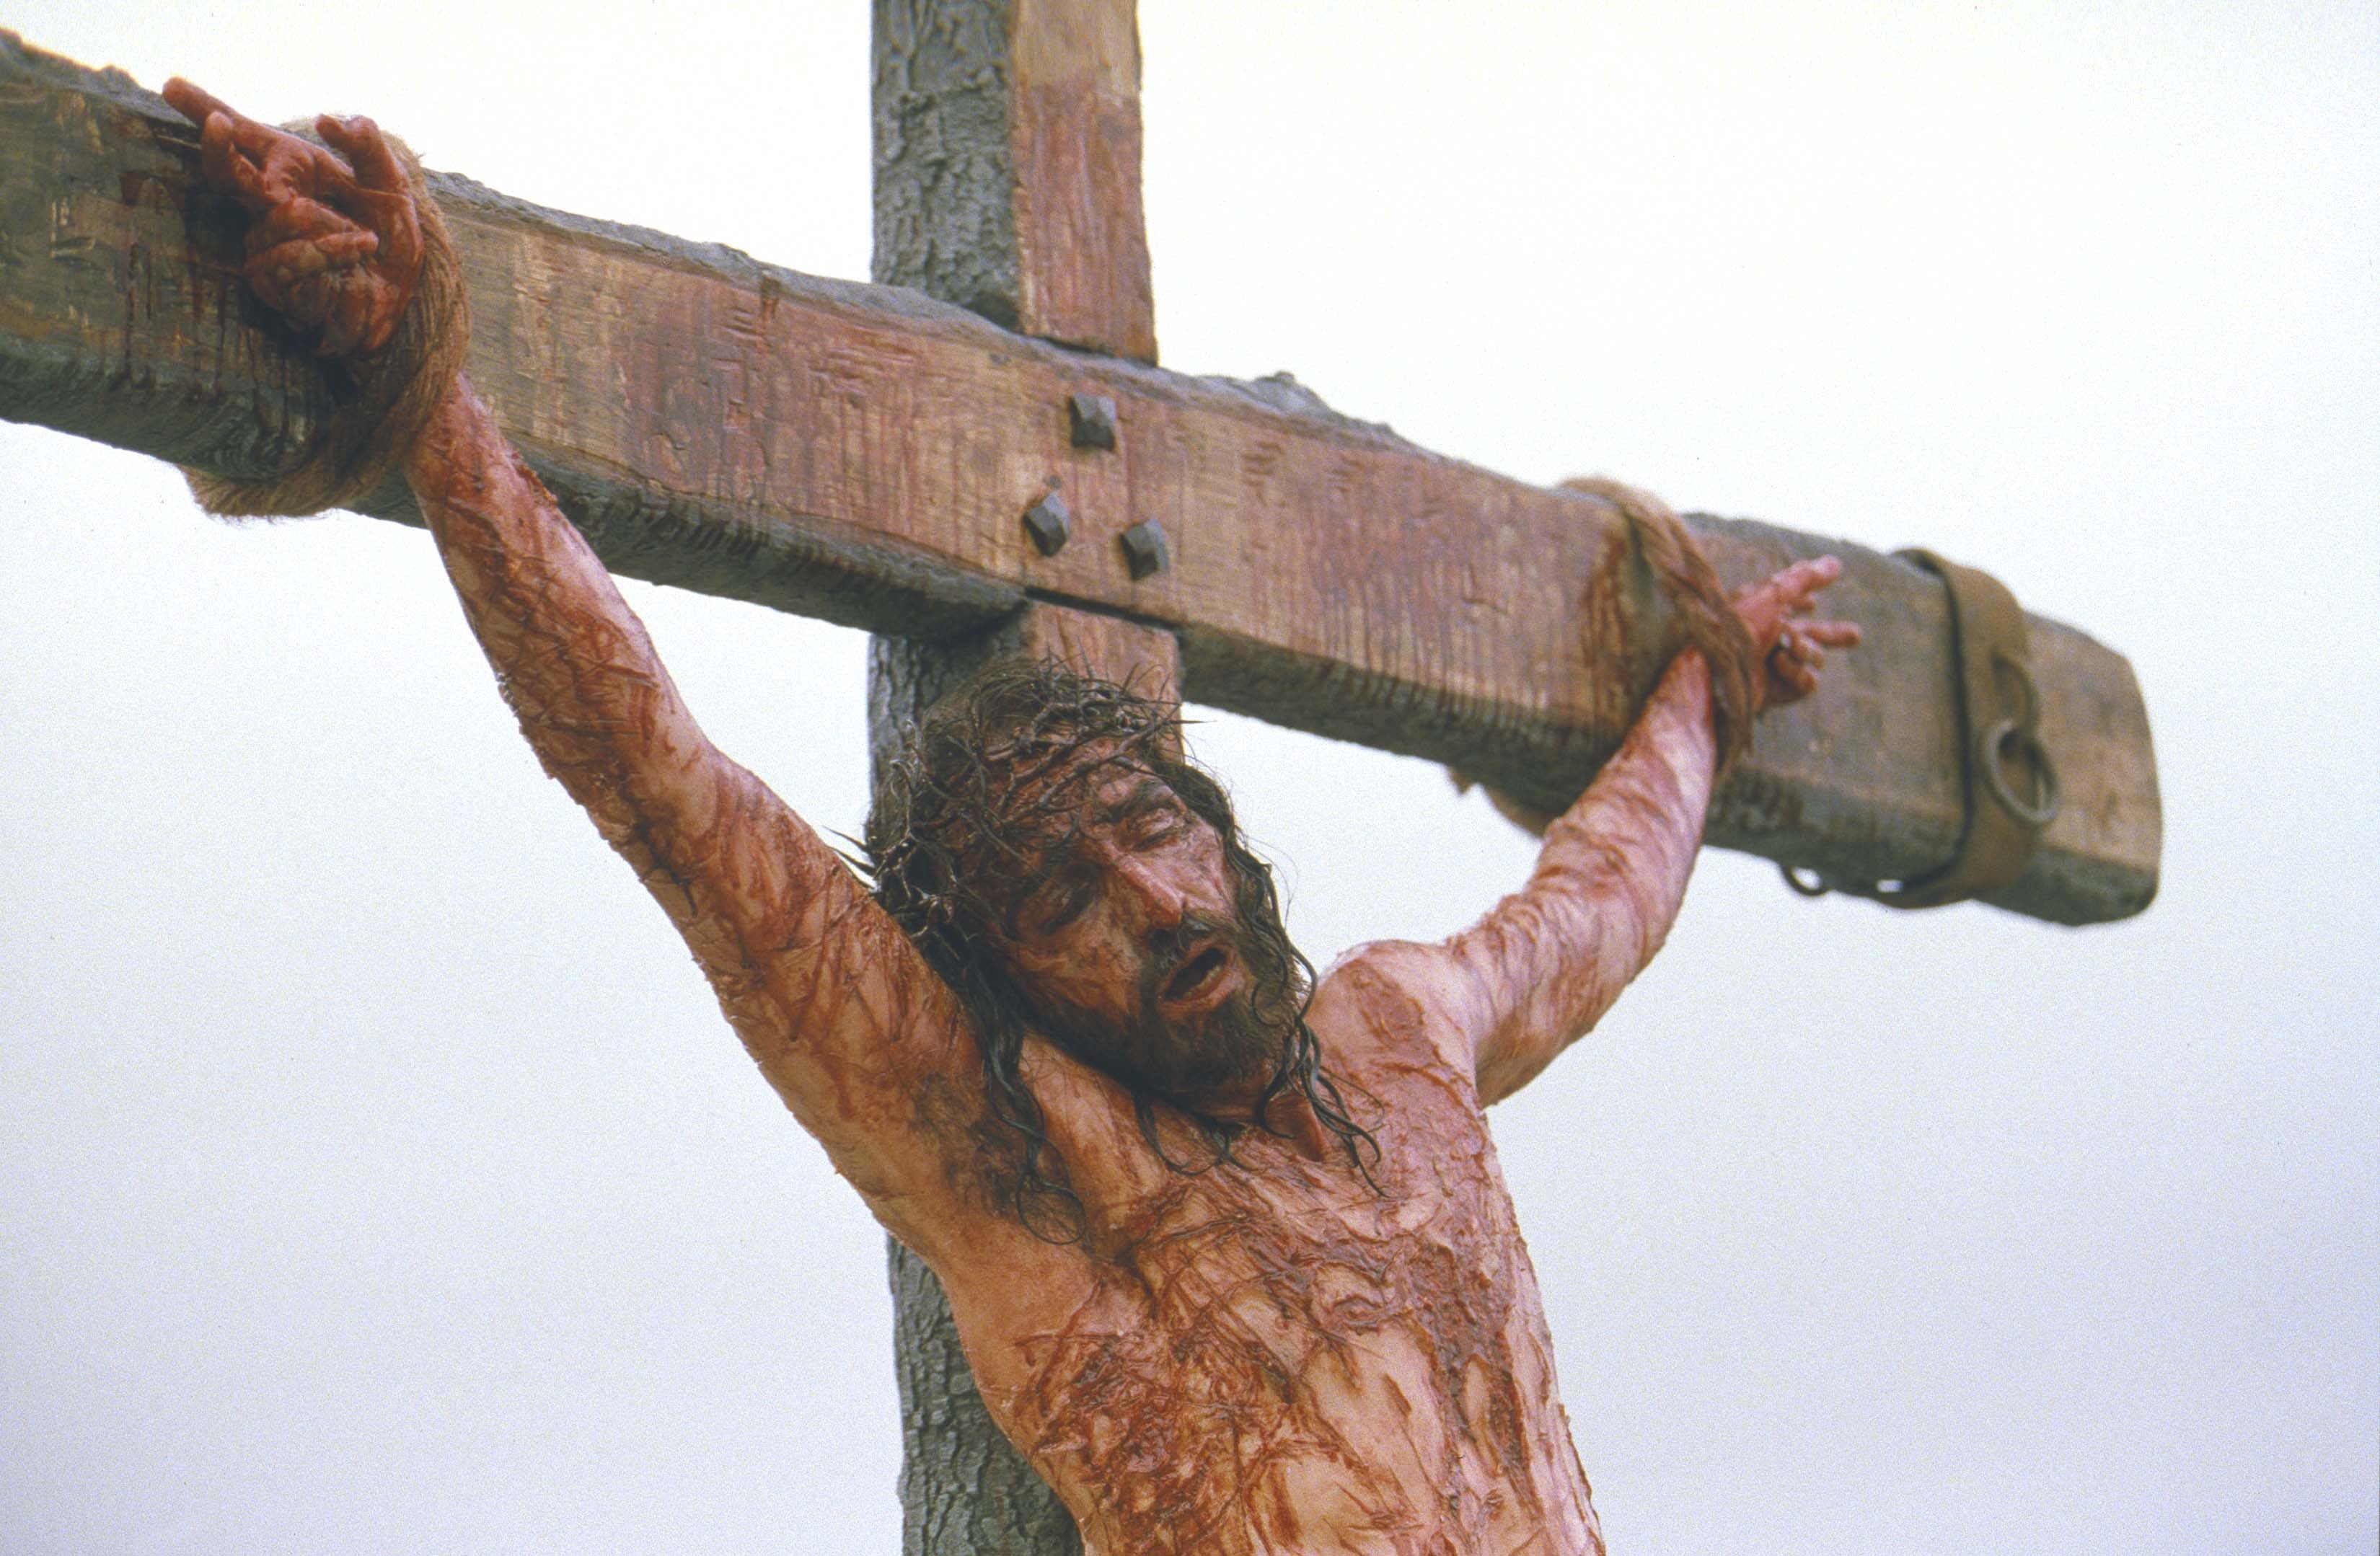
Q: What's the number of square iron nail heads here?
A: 3